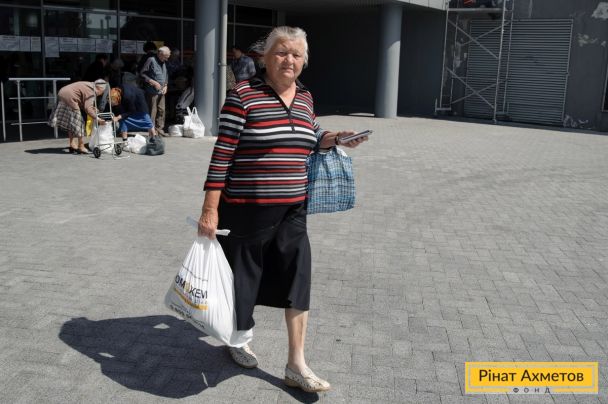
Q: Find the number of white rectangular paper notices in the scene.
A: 9